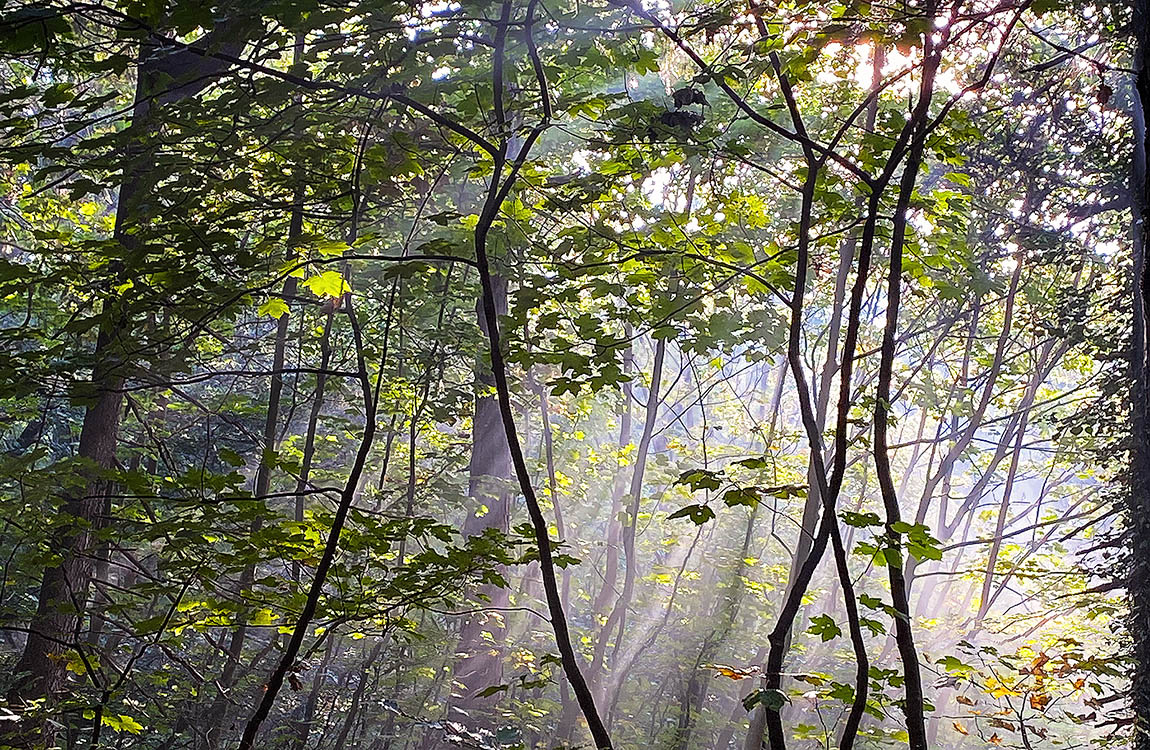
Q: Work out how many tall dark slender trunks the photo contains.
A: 5